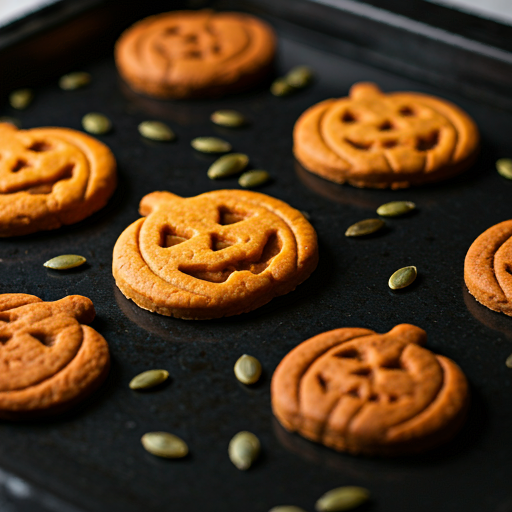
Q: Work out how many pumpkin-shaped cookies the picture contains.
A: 7